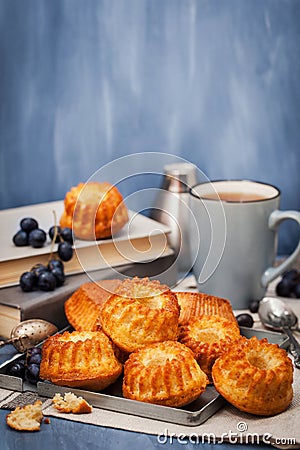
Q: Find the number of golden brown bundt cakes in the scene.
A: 6